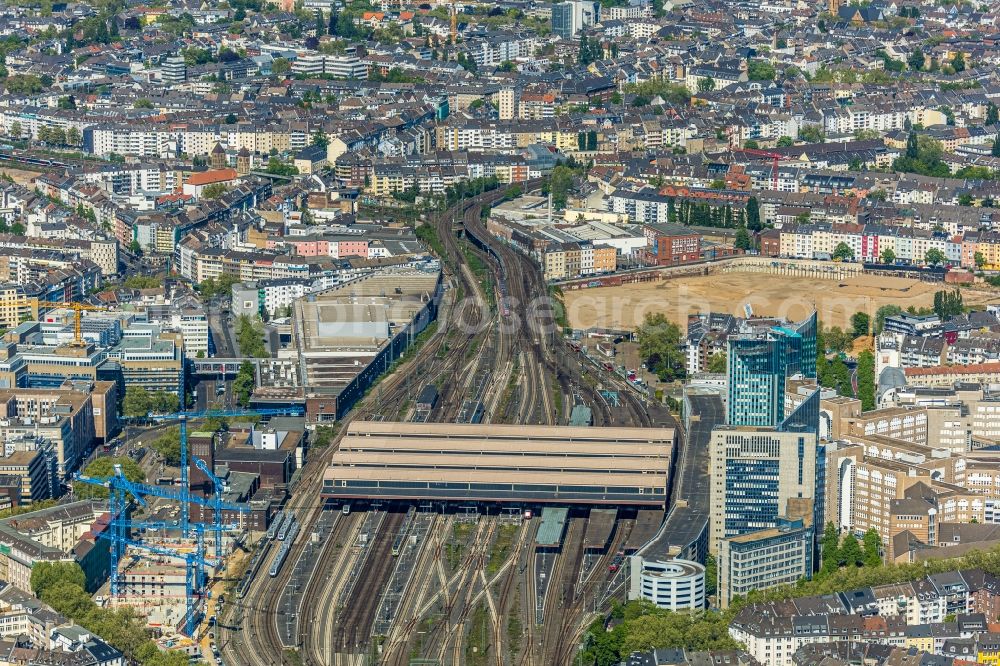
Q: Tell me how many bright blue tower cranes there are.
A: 6